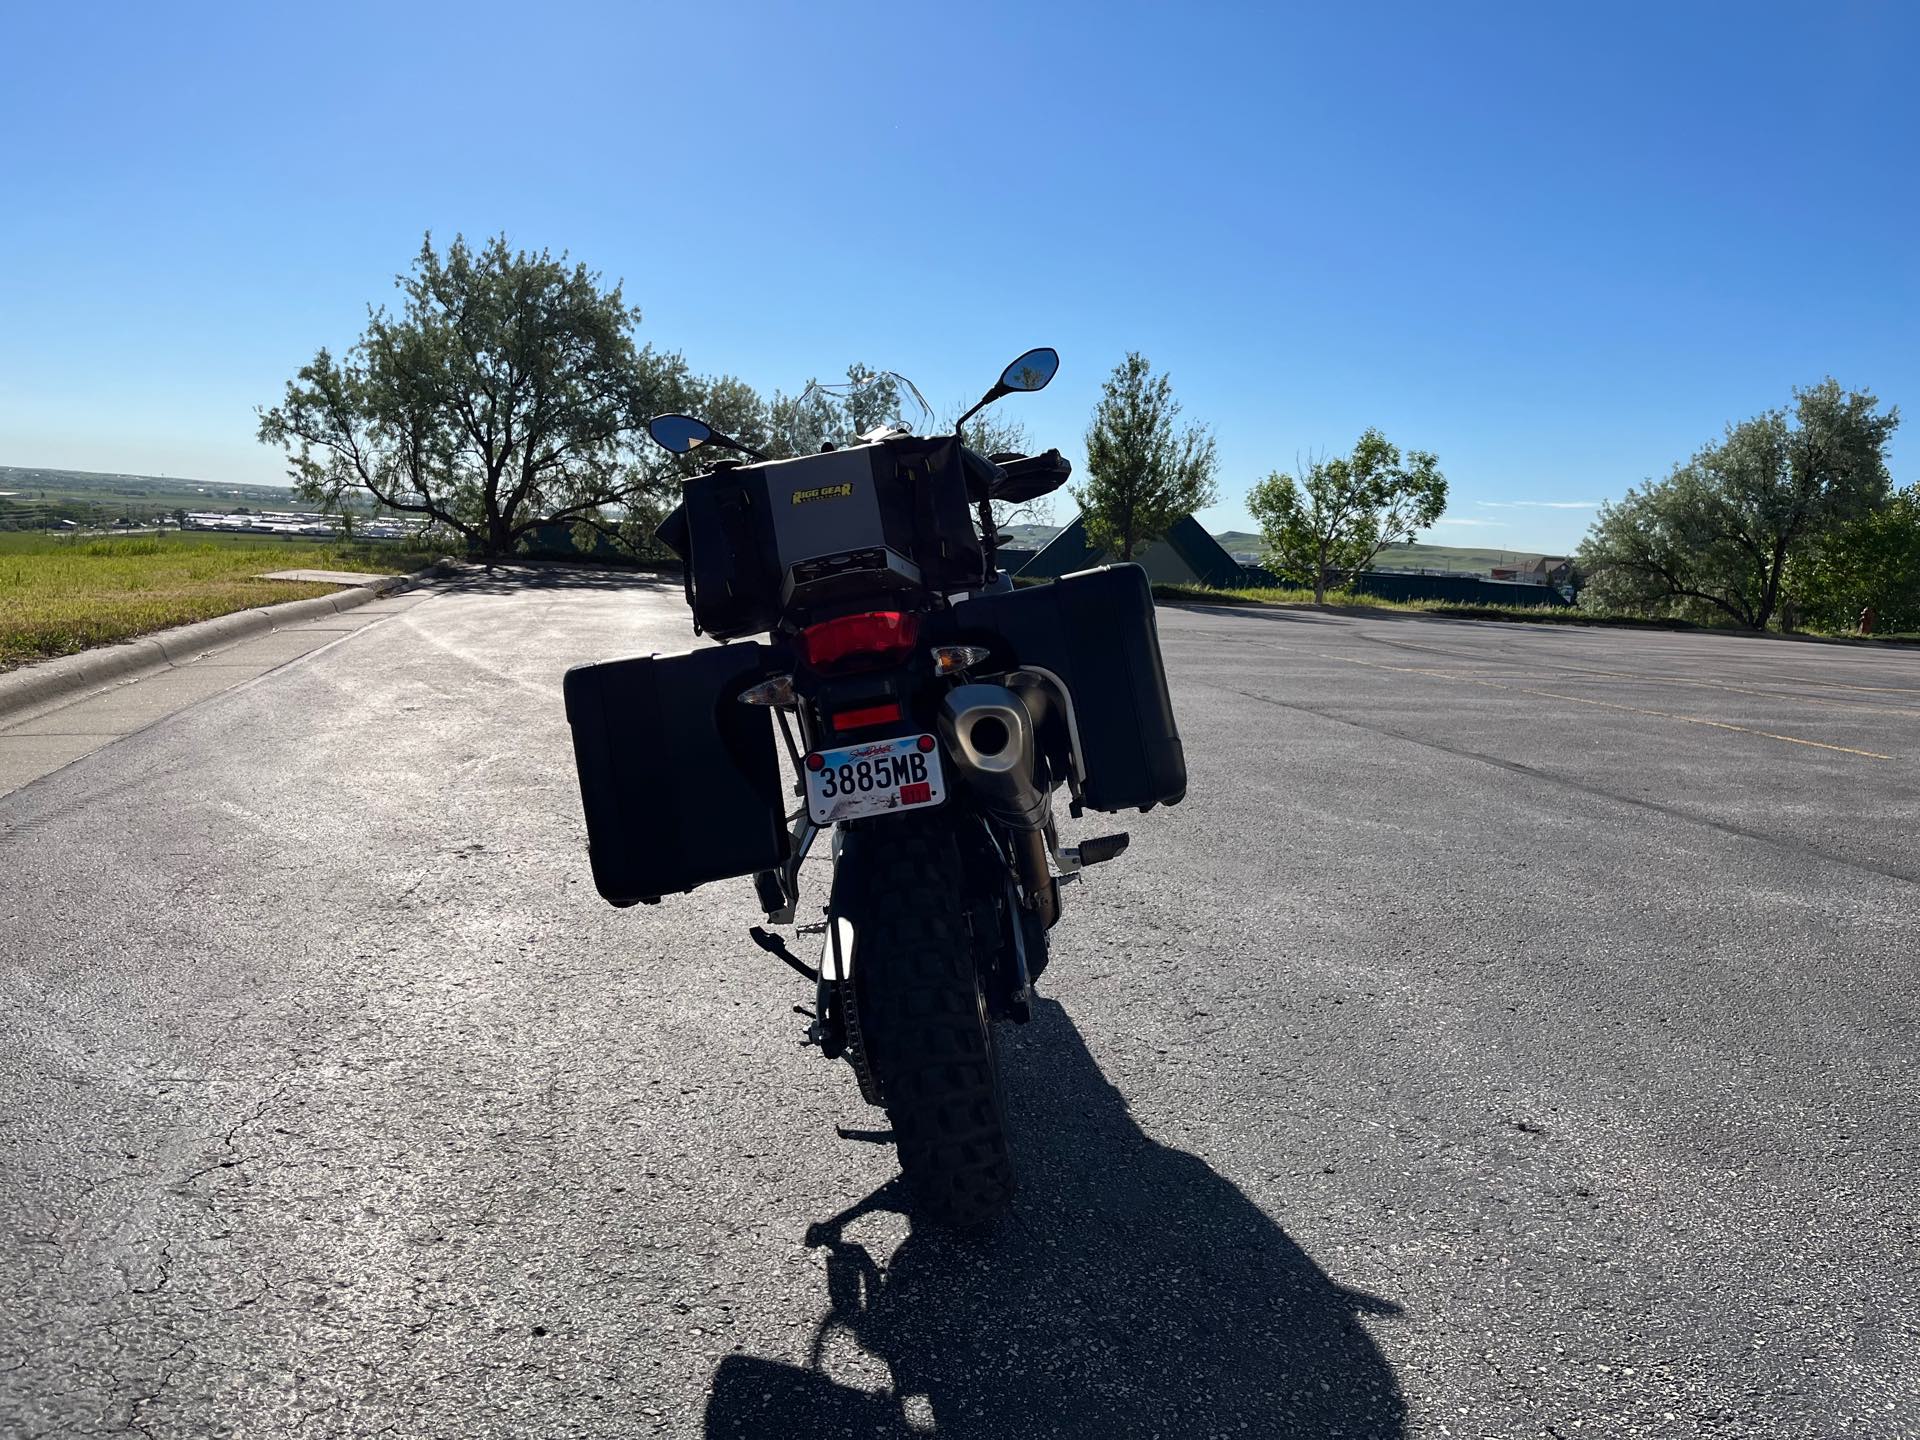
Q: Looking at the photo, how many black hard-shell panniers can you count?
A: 2